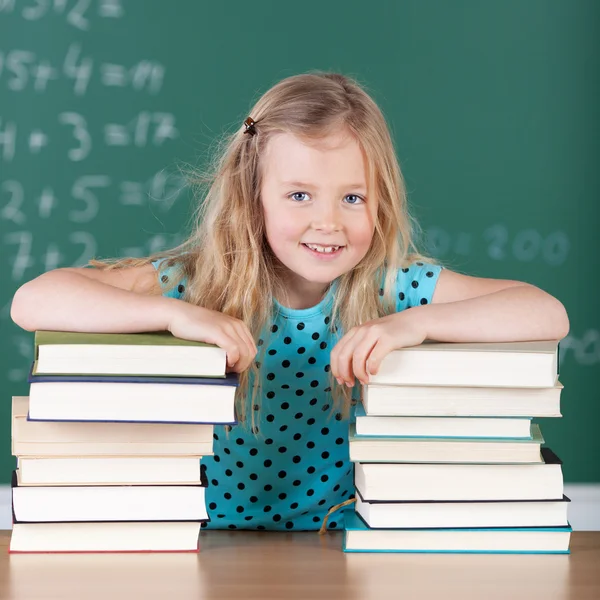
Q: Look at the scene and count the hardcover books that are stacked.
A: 13